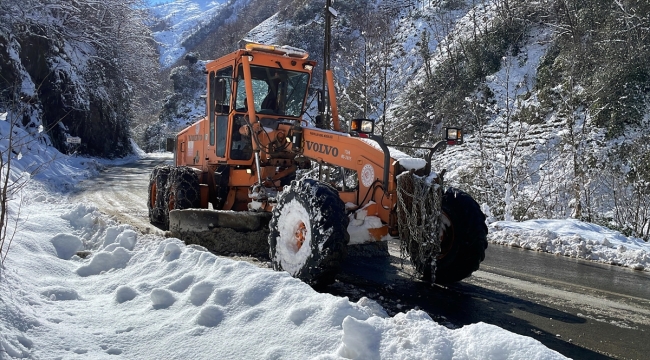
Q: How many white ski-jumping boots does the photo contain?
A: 0